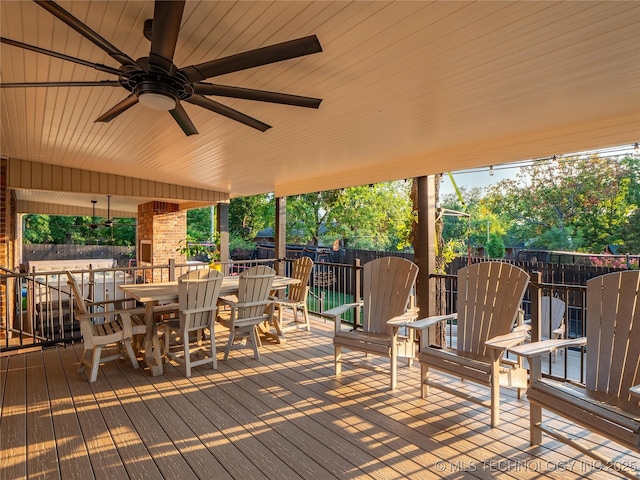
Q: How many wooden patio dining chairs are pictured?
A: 4